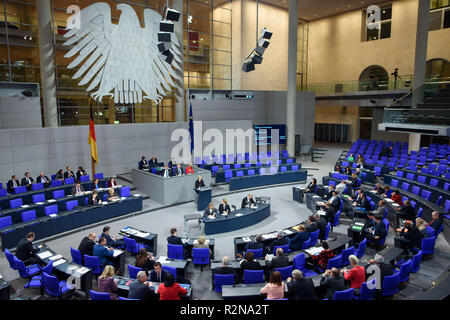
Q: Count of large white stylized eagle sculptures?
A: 1